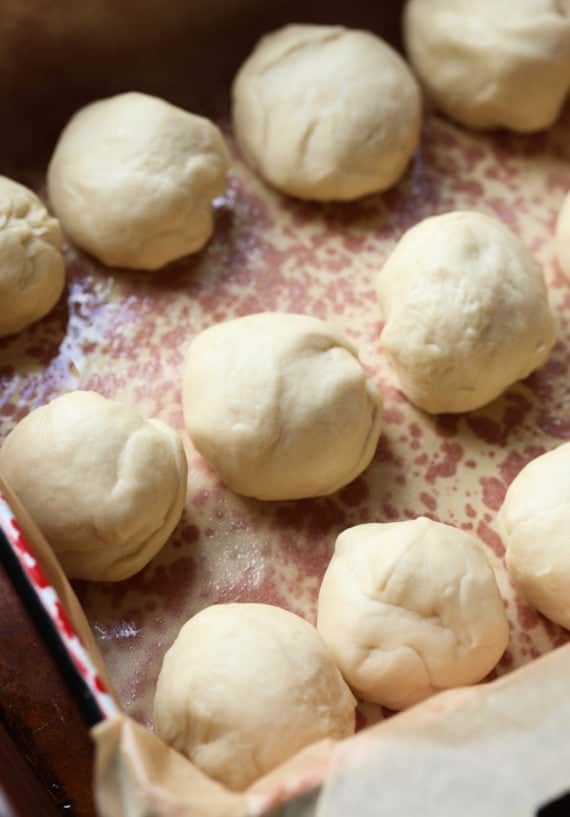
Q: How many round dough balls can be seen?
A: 11